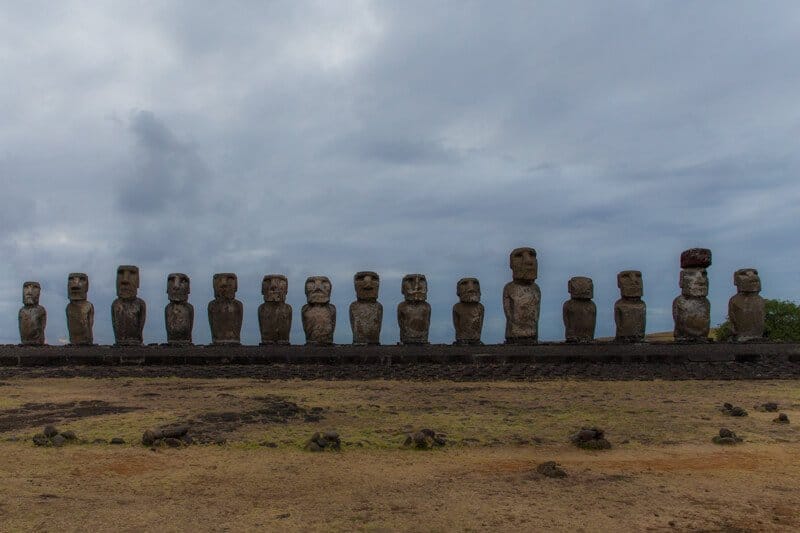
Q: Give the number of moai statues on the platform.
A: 15